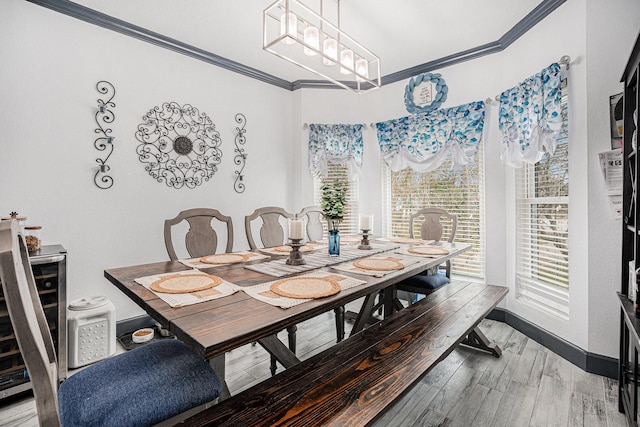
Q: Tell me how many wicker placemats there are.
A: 8